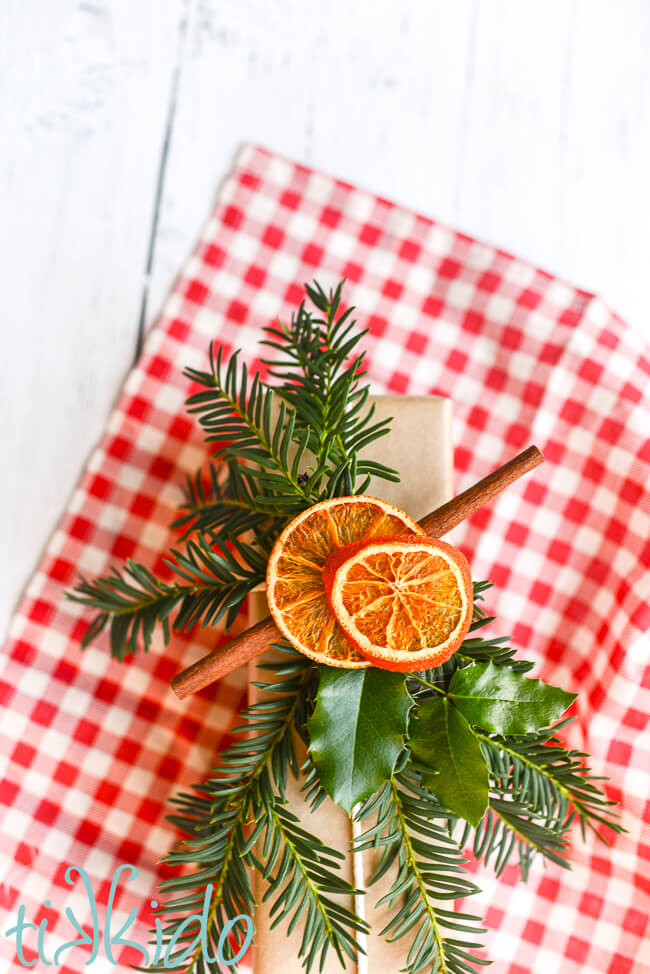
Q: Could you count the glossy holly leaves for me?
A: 3